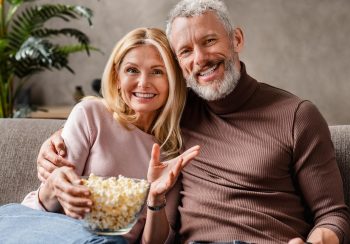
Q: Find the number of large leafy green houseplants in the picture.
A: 1